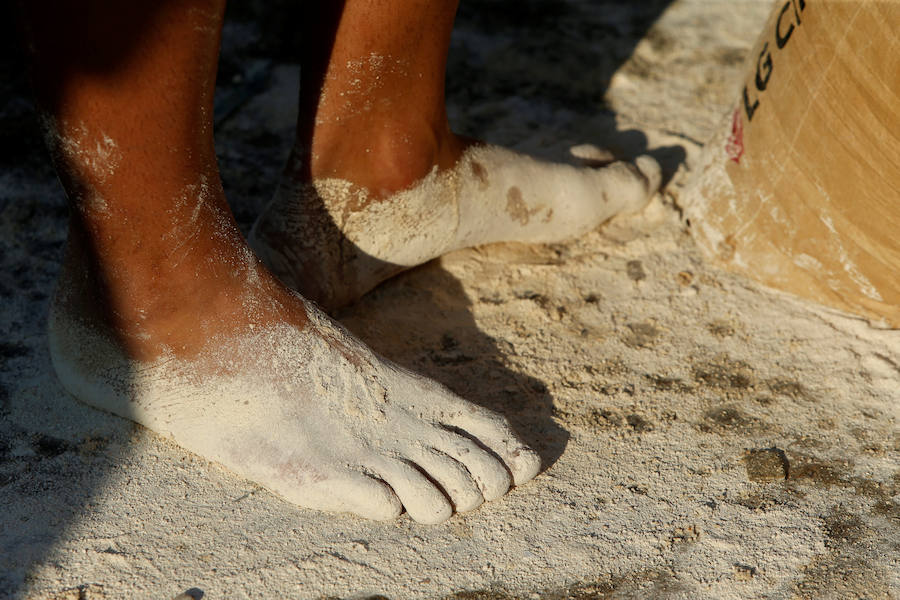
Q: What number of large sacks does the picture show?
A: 1